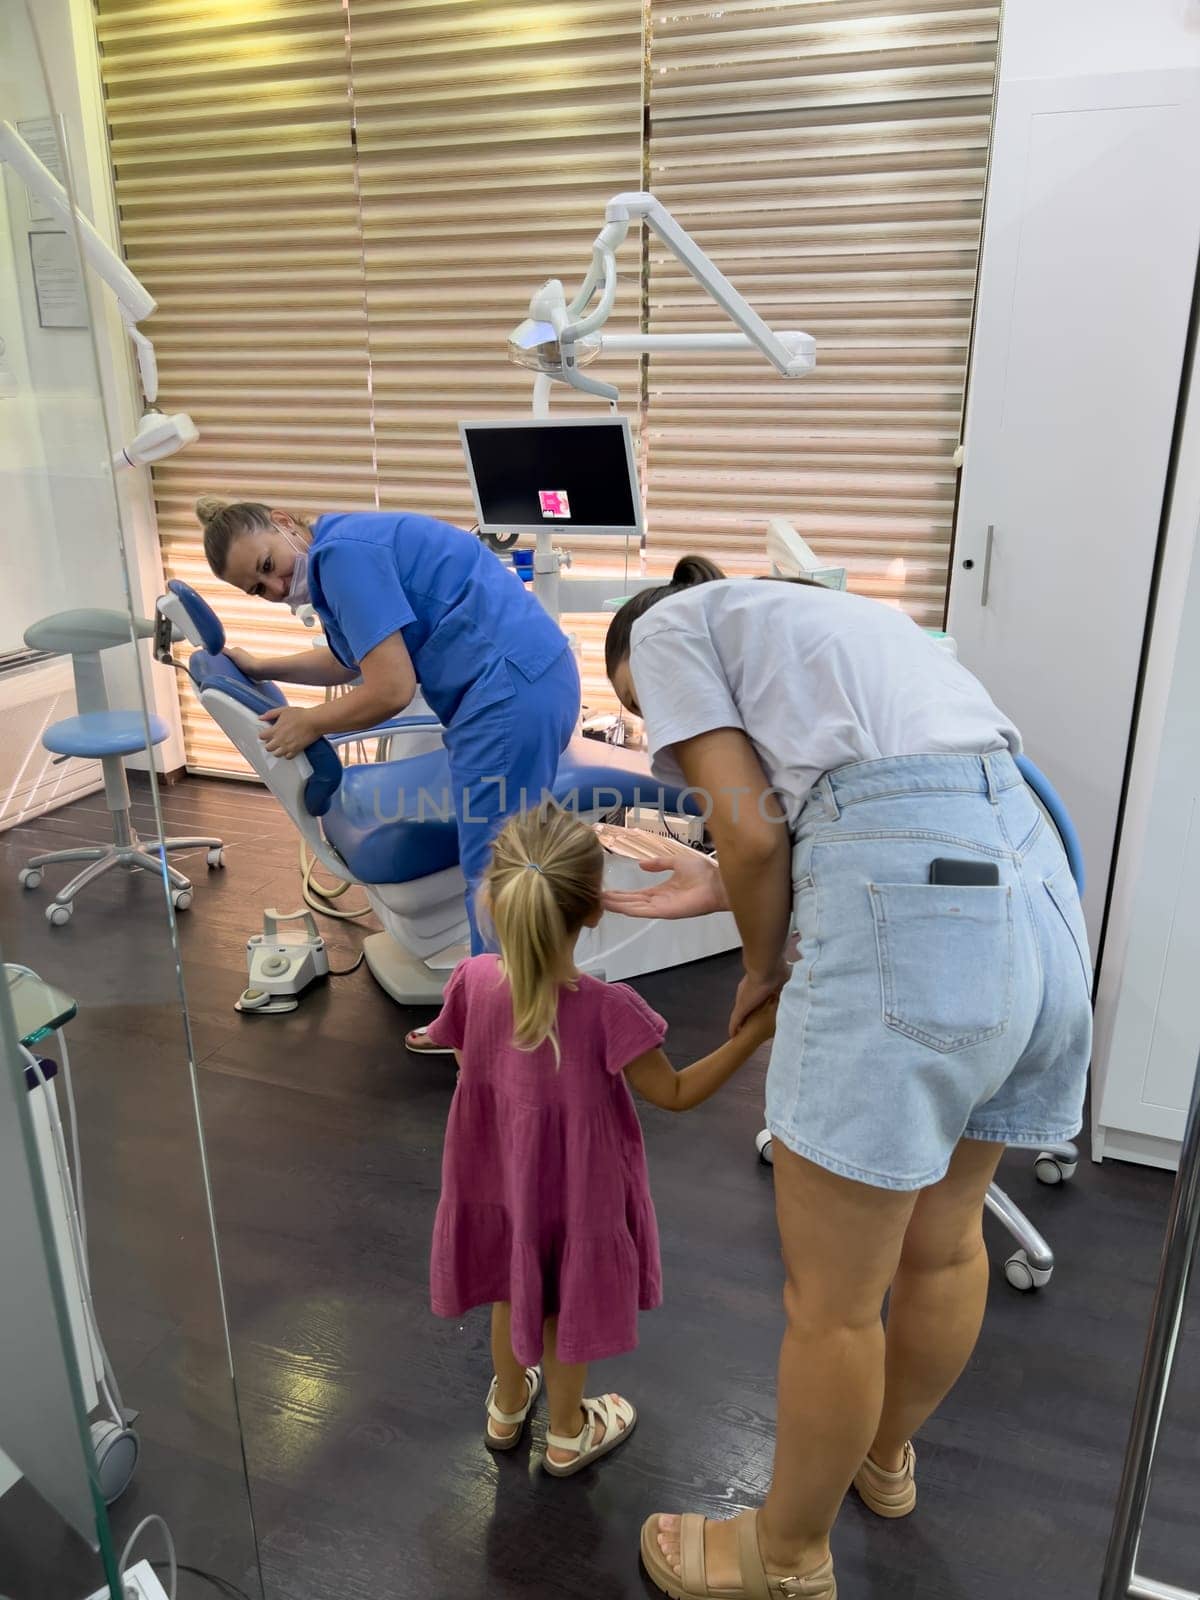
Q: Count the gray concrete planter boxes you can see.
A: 0